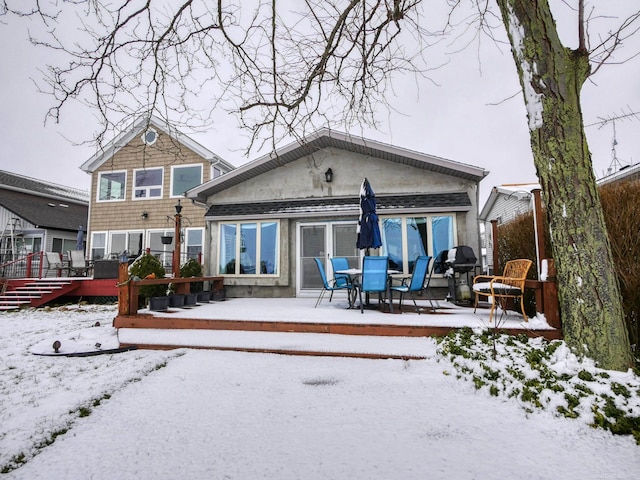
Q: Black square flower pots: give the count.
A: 5